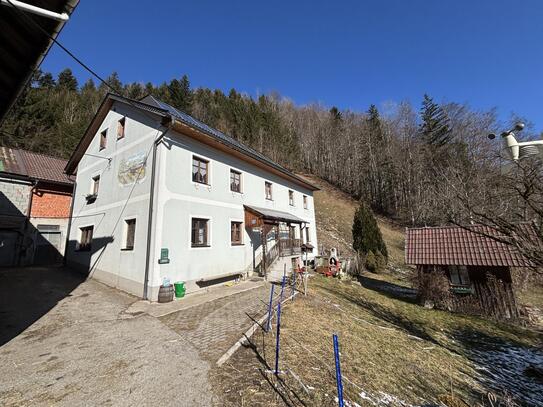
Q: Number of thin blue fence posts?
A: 5